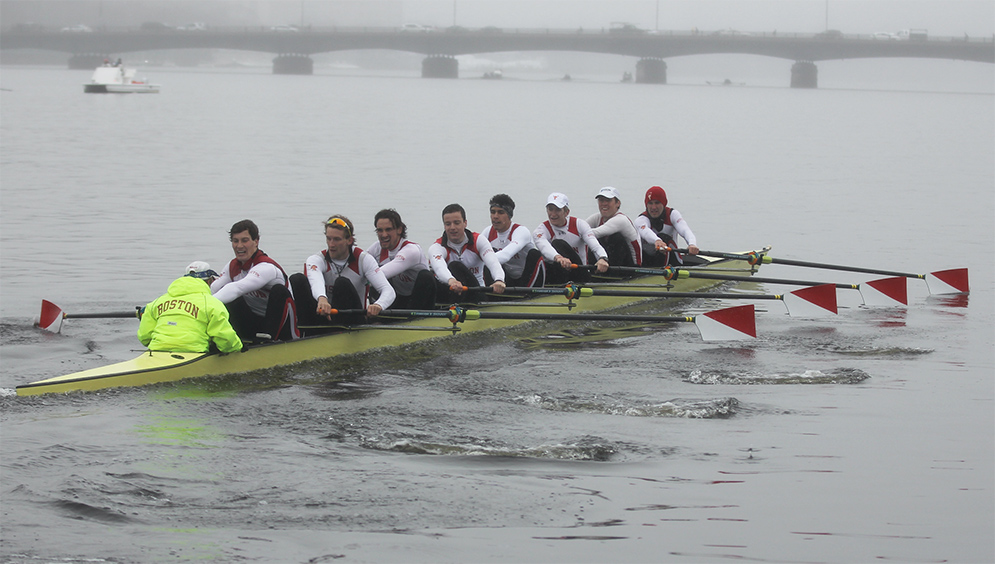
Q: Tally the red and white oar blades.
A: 5